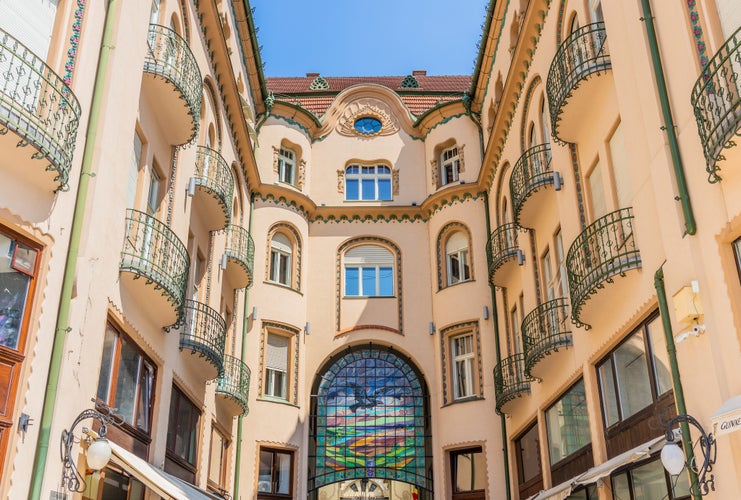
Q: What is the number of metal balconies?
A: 14